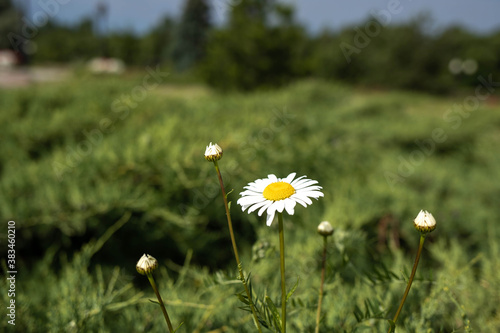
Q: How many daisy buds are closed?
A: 4